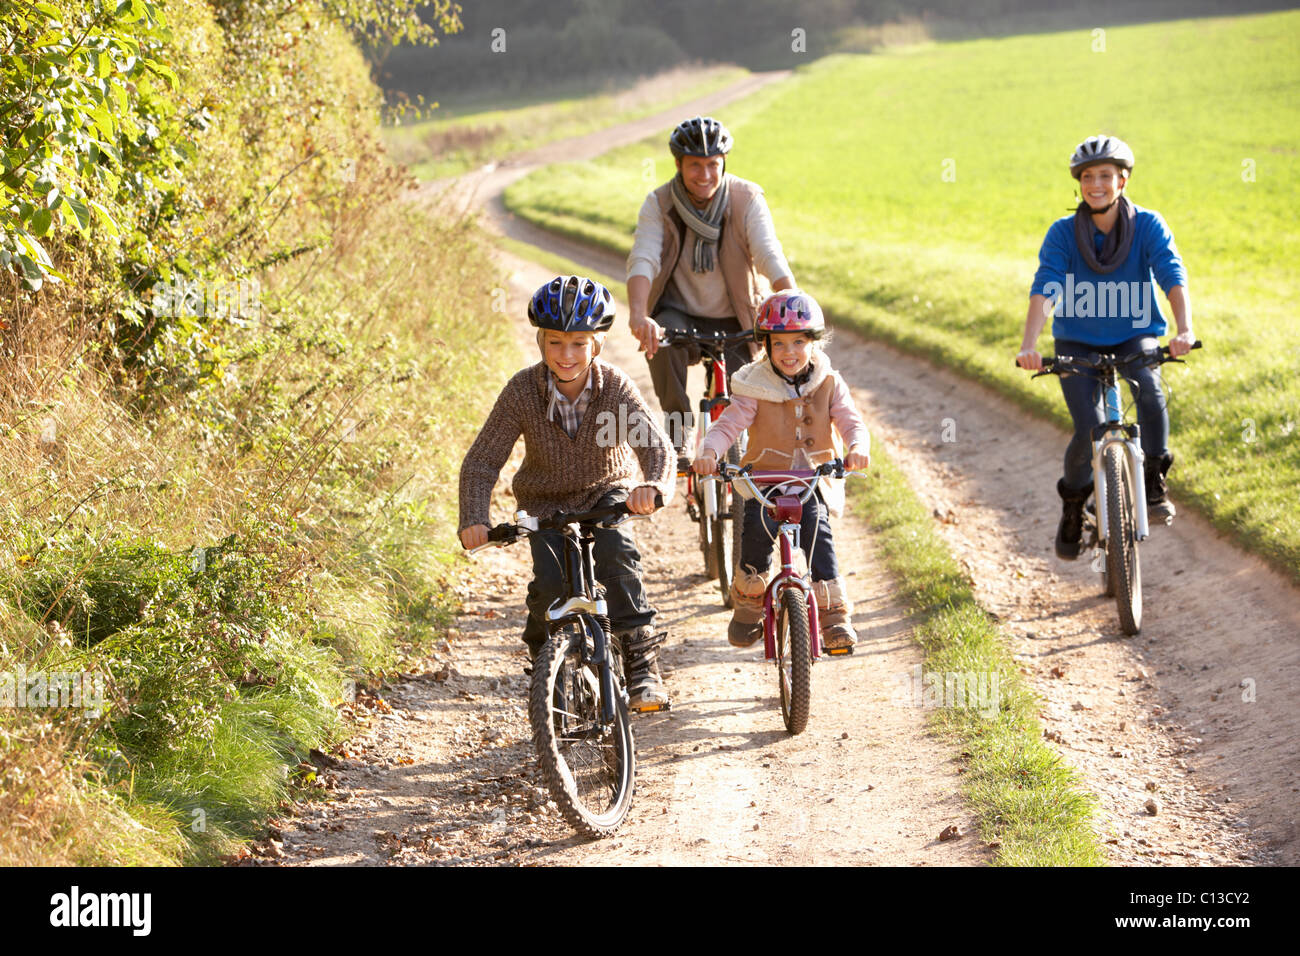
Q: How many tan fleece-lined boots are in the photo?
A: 2